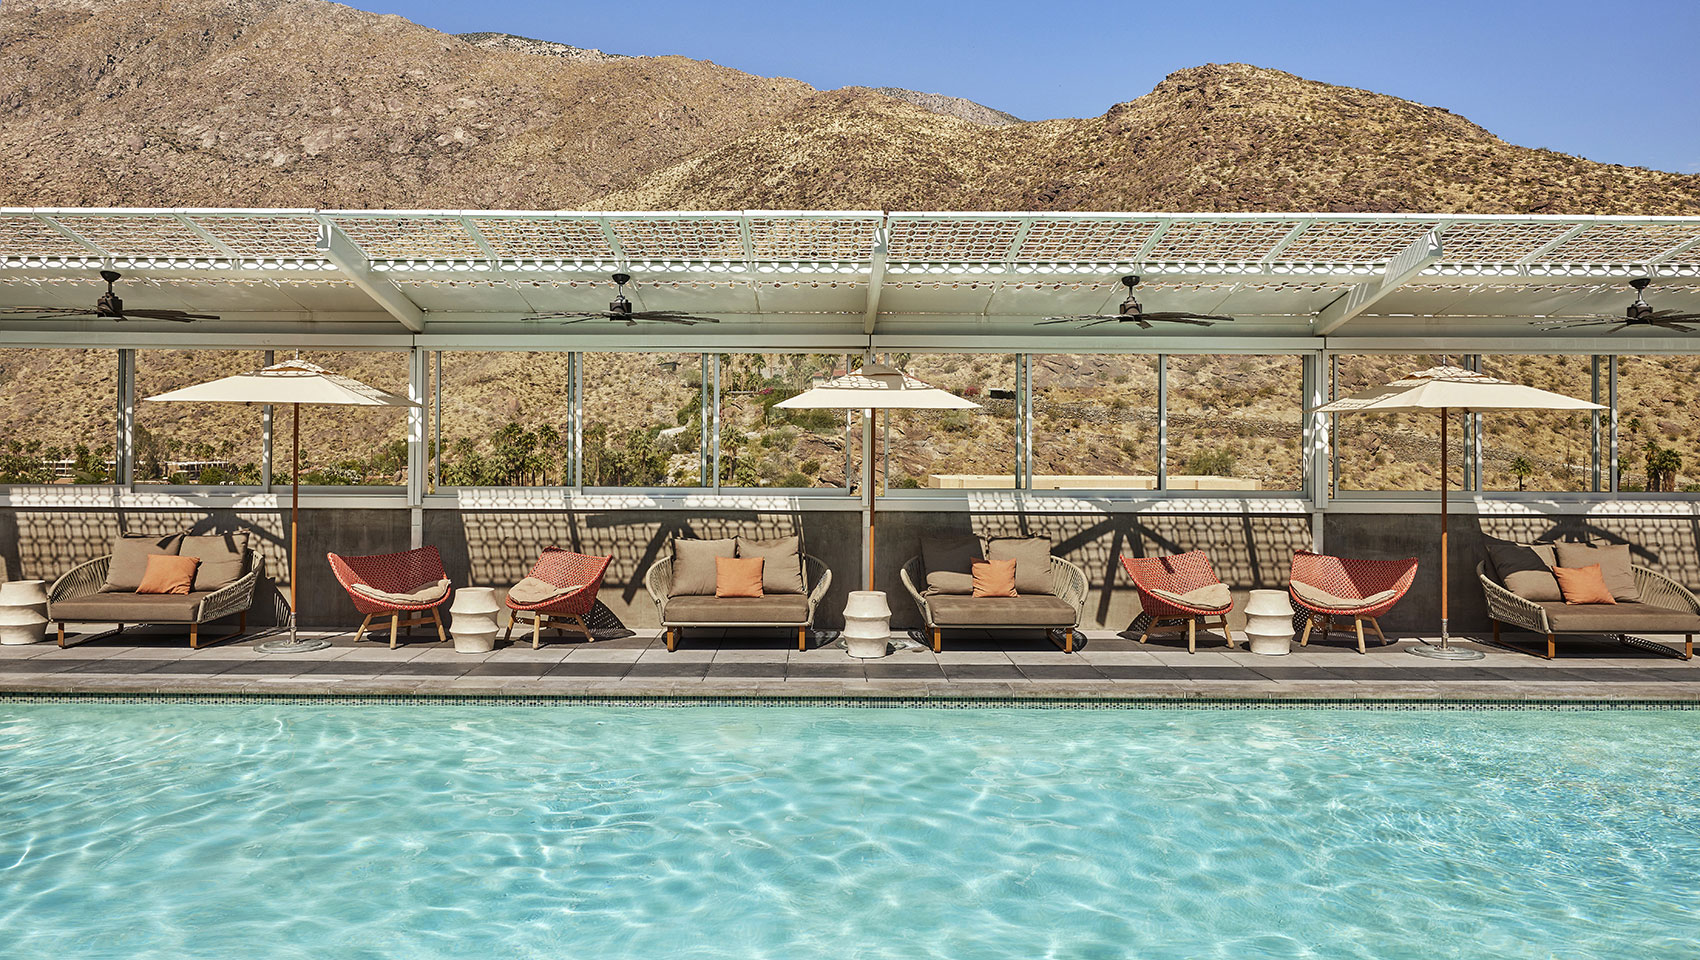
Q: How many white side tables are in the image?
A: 4